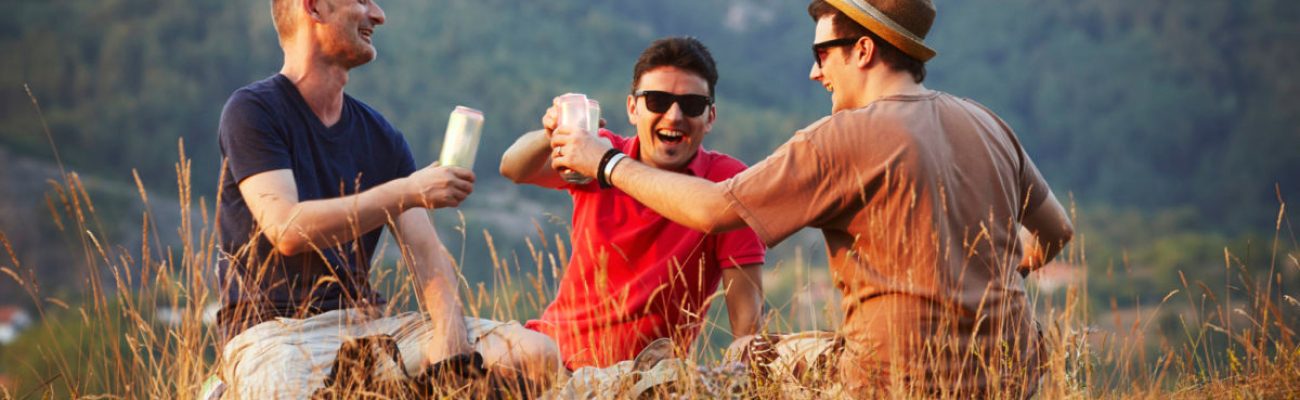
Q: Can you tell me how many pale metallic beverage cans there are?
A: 3